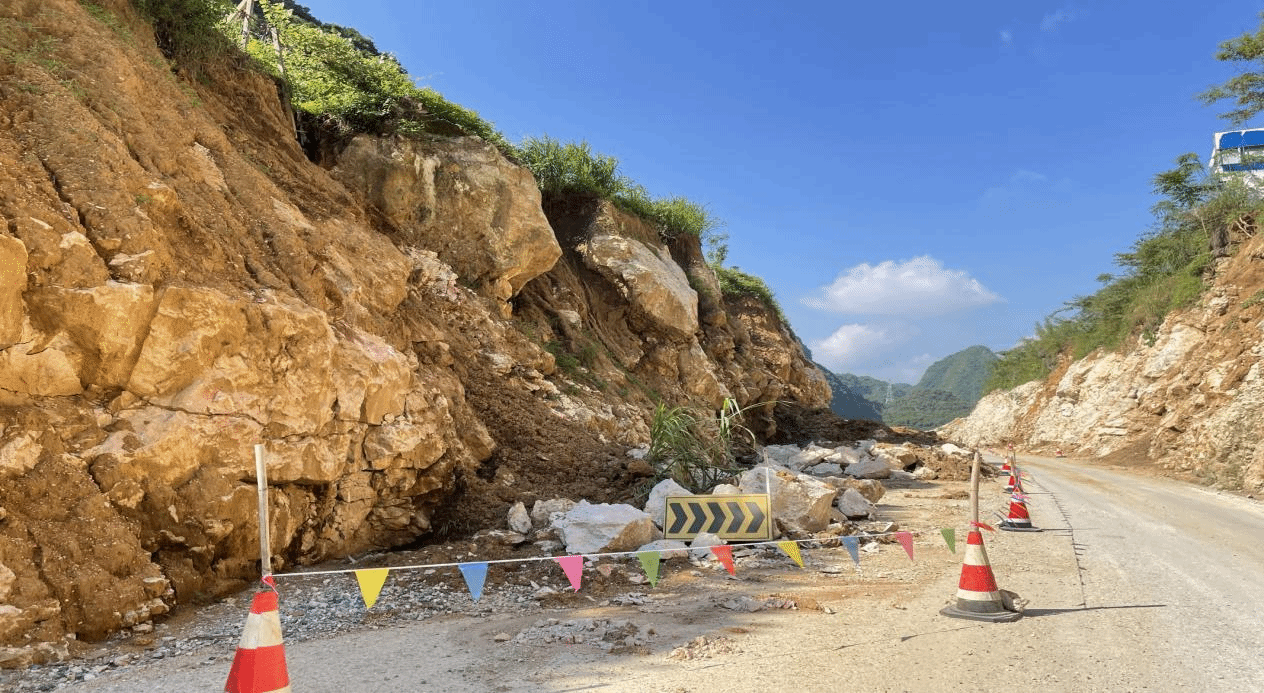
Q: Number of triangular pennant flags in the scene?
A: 9